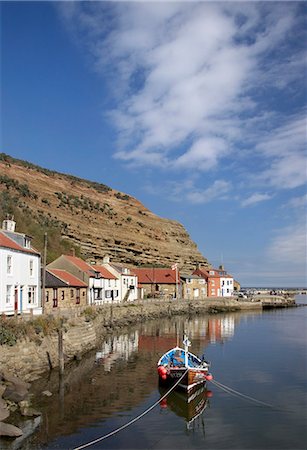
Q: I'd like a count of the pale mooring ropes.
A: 2